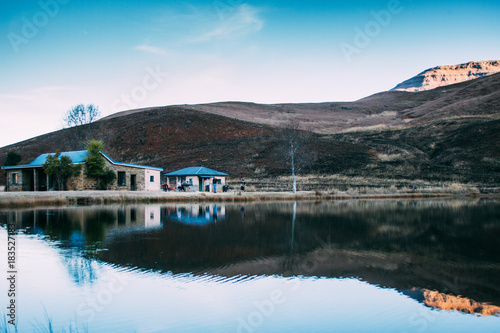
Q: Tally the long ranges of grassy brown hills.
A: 1